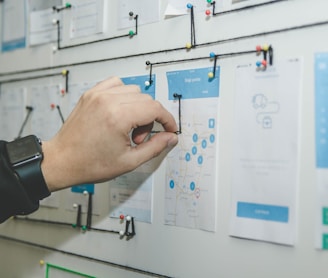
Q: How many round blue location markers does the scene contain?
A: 8